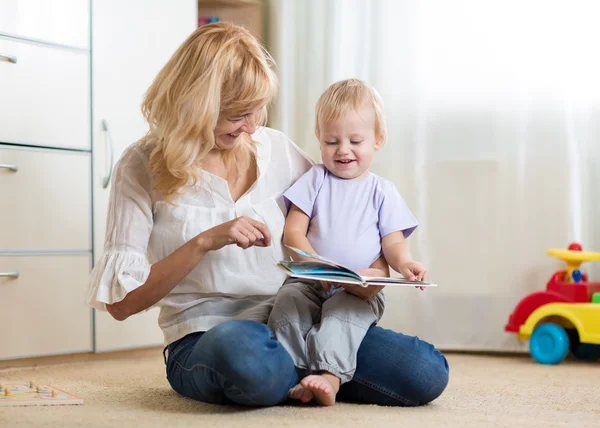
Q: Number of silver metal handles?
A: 4